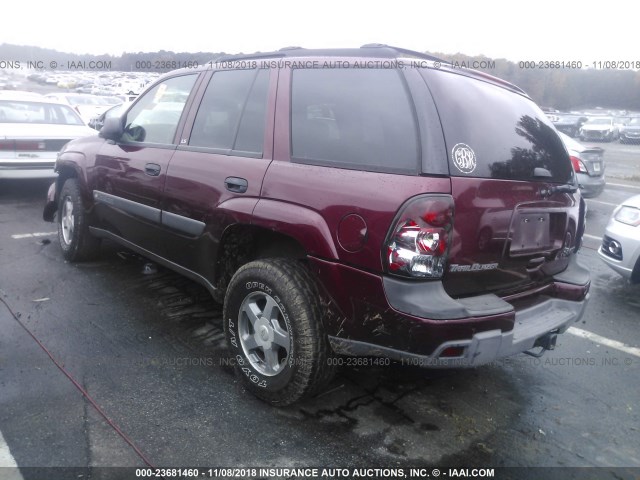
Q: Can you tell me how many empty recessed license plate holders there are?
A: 1